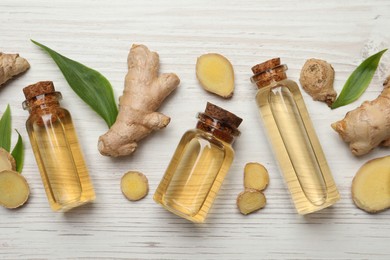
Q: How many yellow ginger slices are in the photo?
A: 7